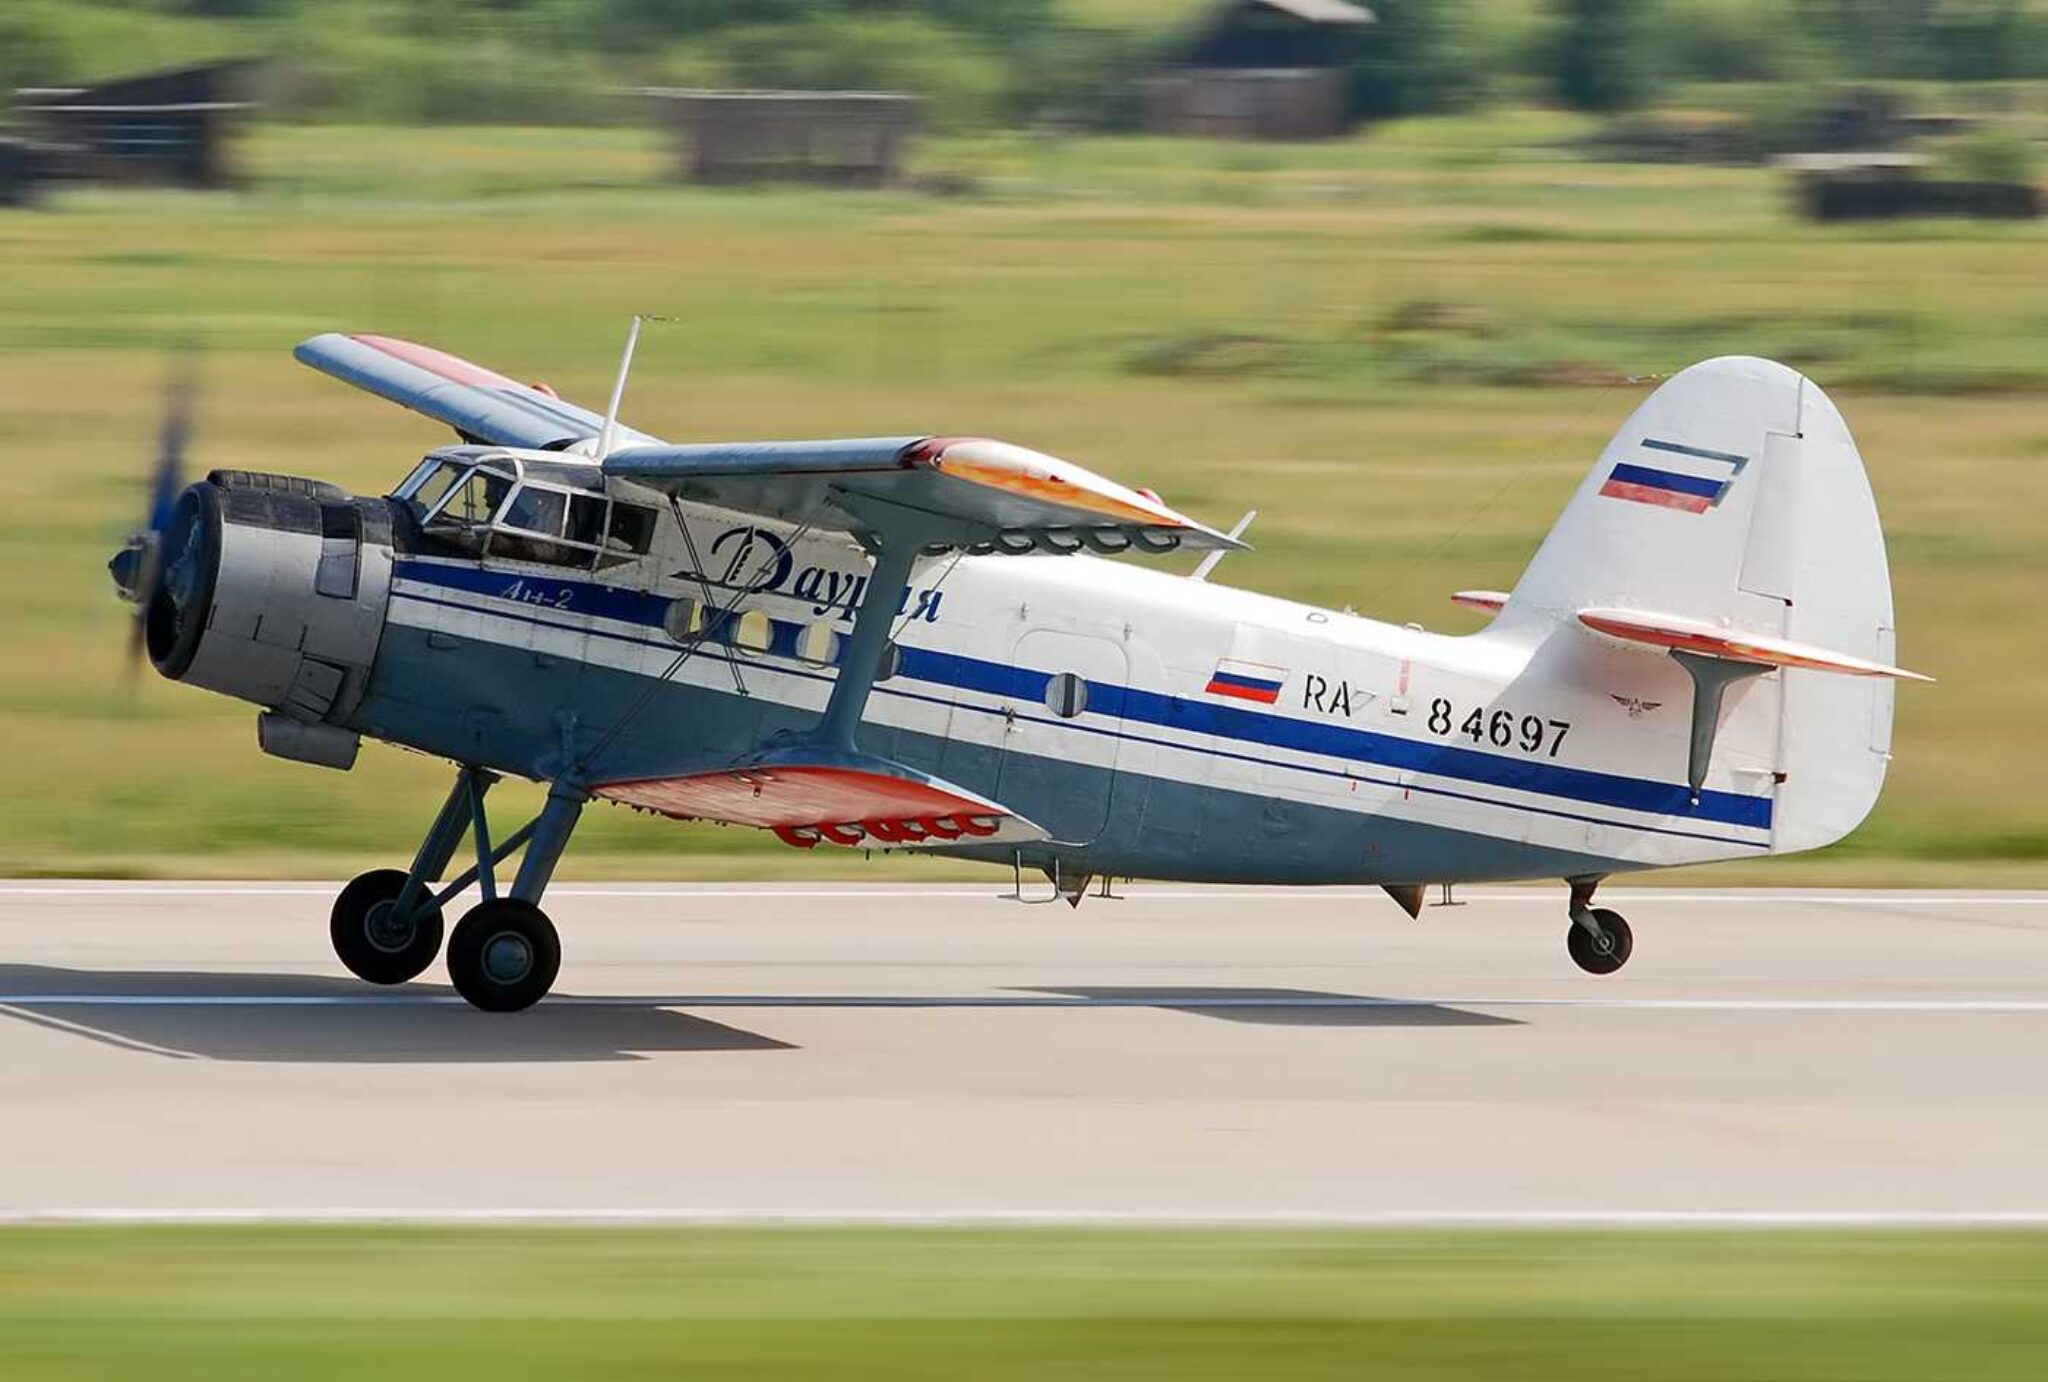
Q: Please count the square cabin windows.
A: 0